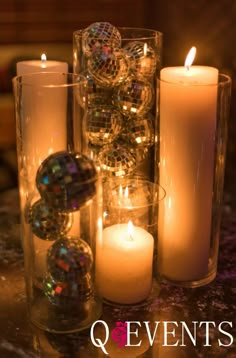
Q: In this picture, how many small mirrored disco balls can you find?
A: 12